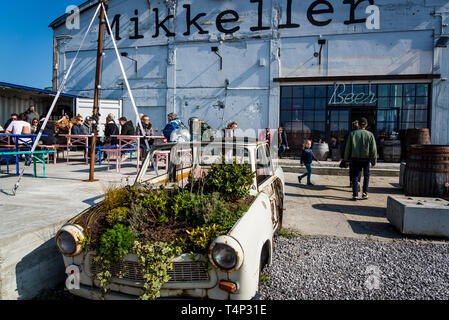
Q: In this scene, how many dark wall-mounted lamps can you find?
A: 3